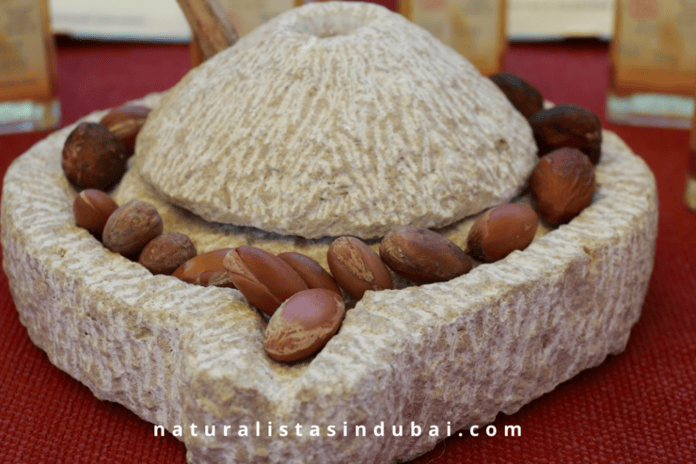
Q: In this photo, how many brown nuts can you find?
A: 15